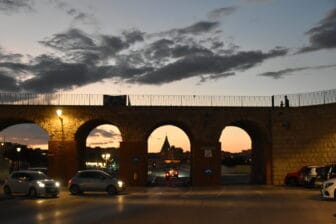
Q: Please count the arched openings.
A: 4